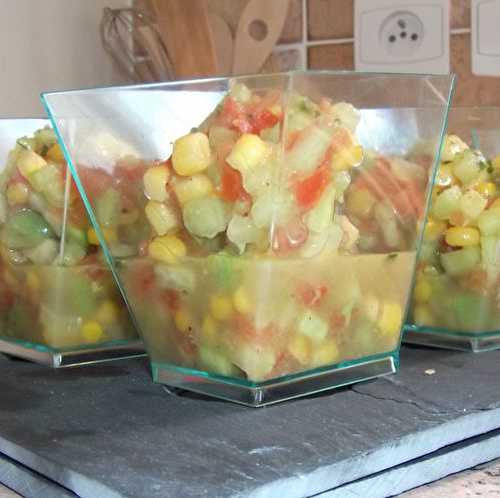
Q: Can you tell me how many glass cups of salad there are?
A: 3